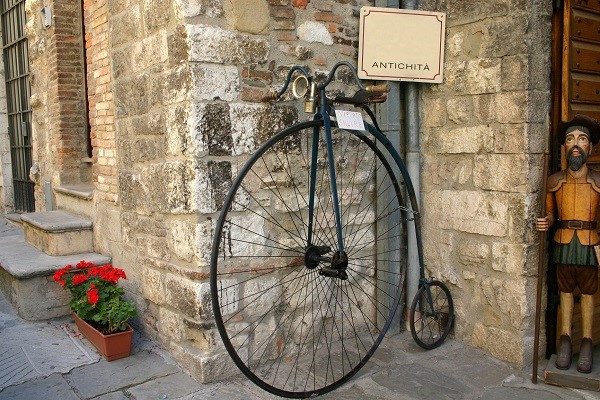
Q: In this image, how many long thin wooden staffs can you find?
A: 1